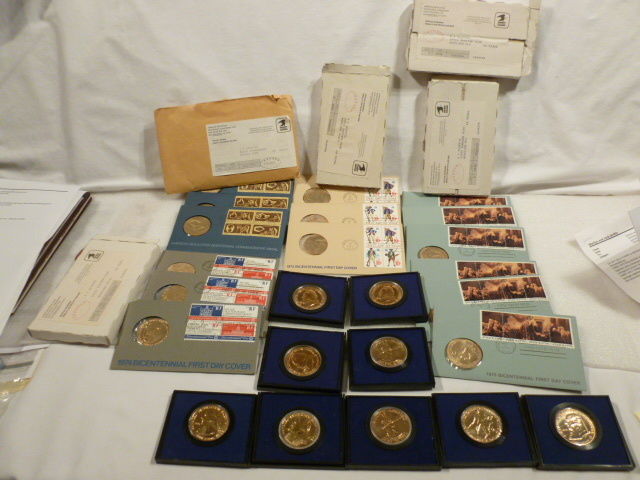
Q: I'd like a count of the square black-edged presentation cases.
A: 9